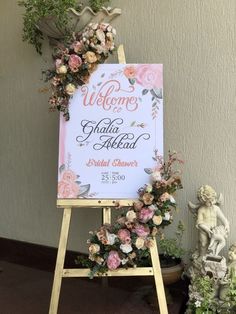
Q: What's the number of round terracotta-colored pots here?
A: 1